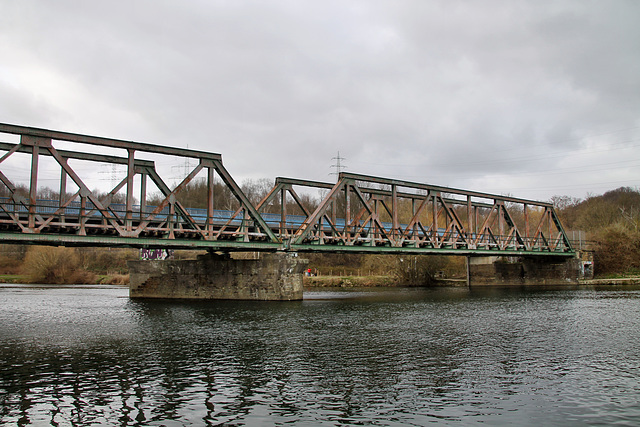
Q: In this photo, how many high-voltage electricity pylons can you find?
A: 3